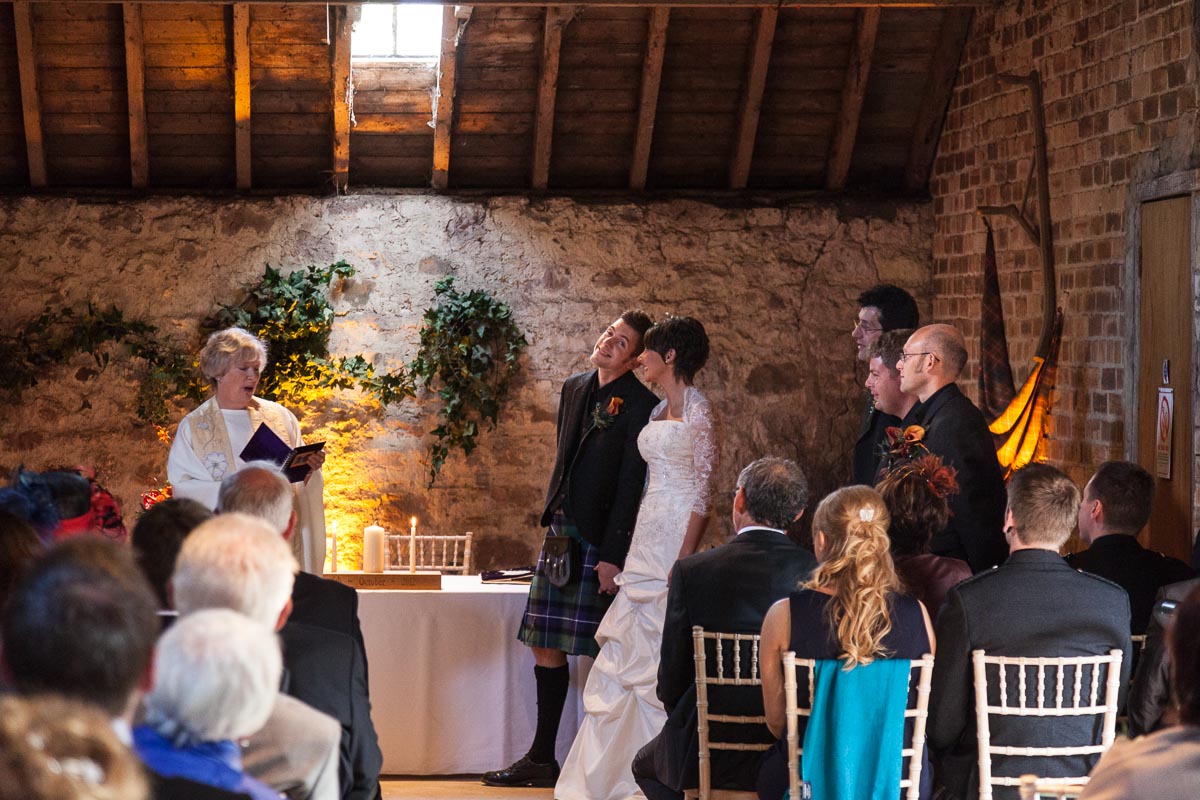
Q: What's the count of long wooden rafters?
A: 10